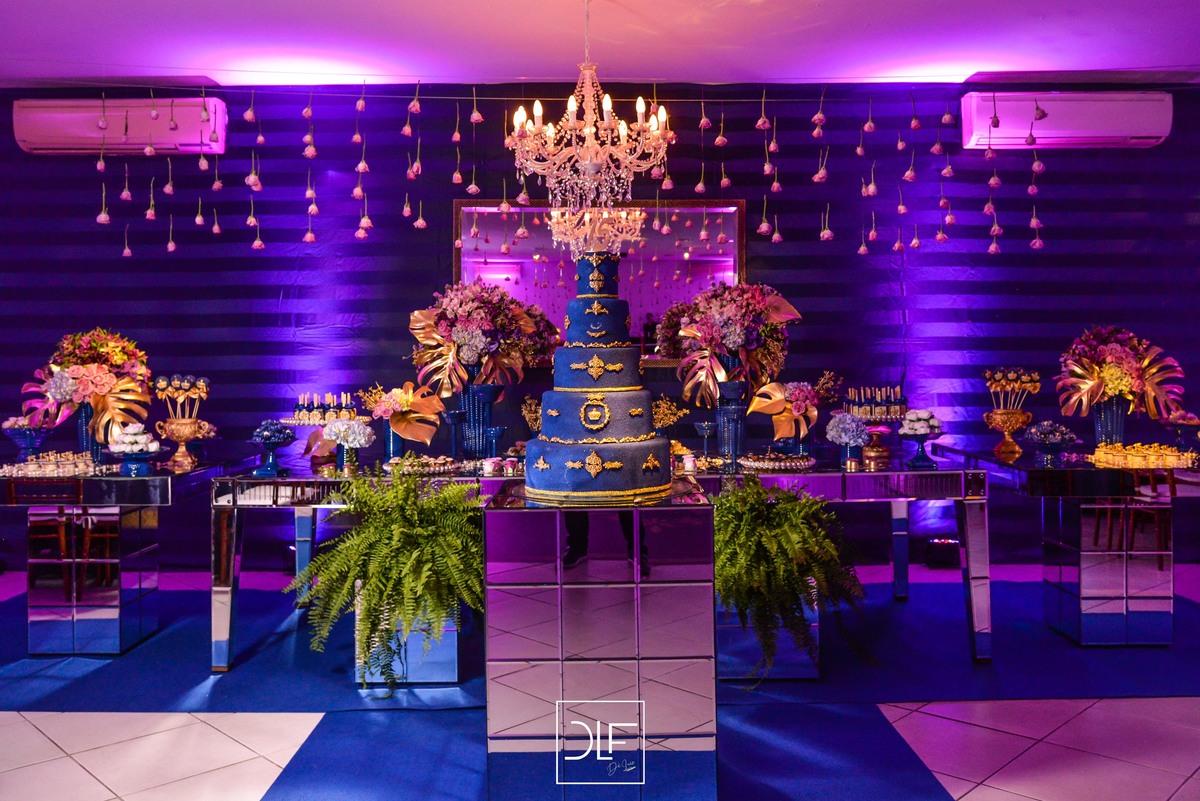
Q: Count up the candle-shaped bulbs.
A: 11